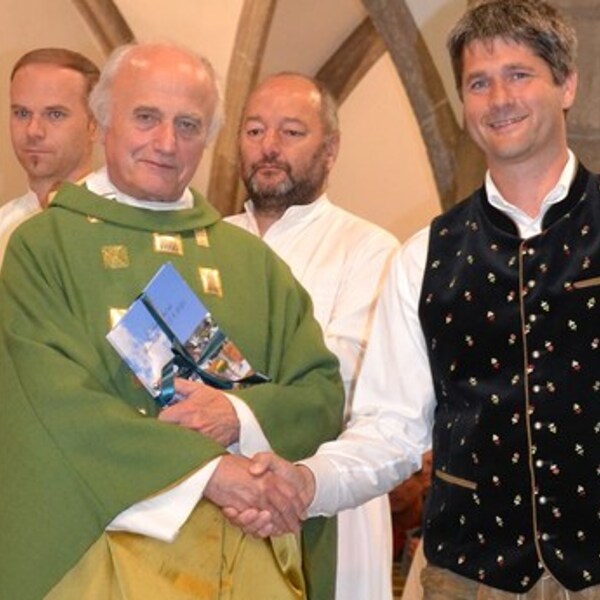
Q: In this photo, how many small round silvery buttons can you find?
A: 9